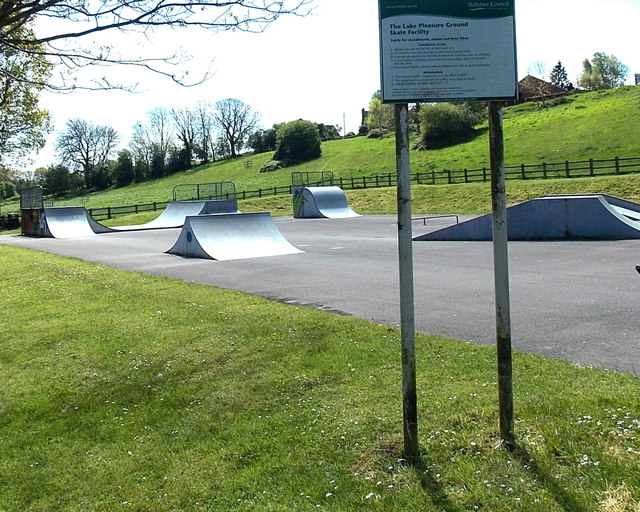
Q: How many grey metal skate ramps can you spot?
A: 5